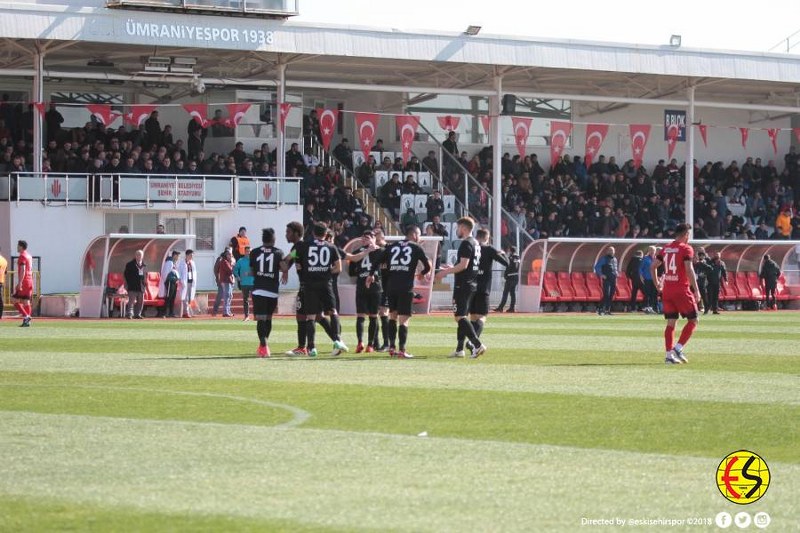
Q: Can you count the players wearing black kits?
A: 9